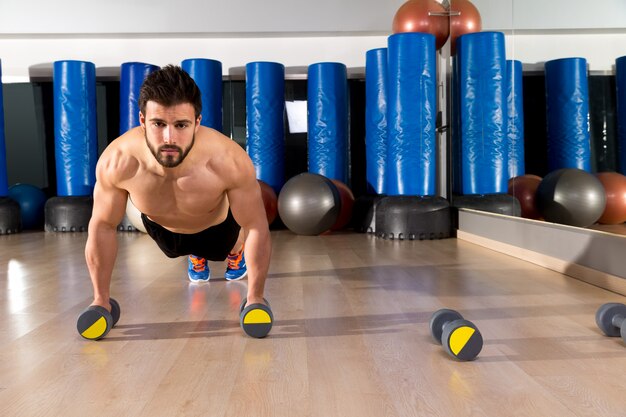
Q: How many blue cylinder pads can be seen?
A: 12